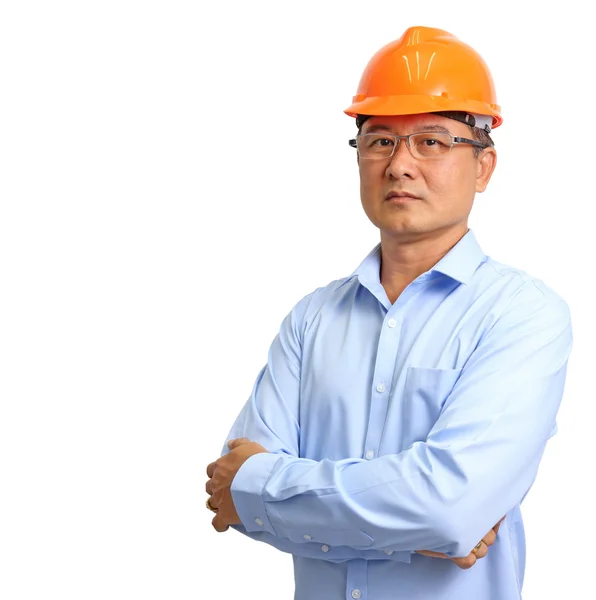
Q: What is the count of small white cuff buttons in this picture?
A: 4